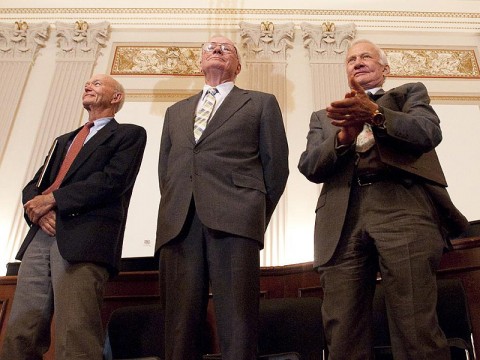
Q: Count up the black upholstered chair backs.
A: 3